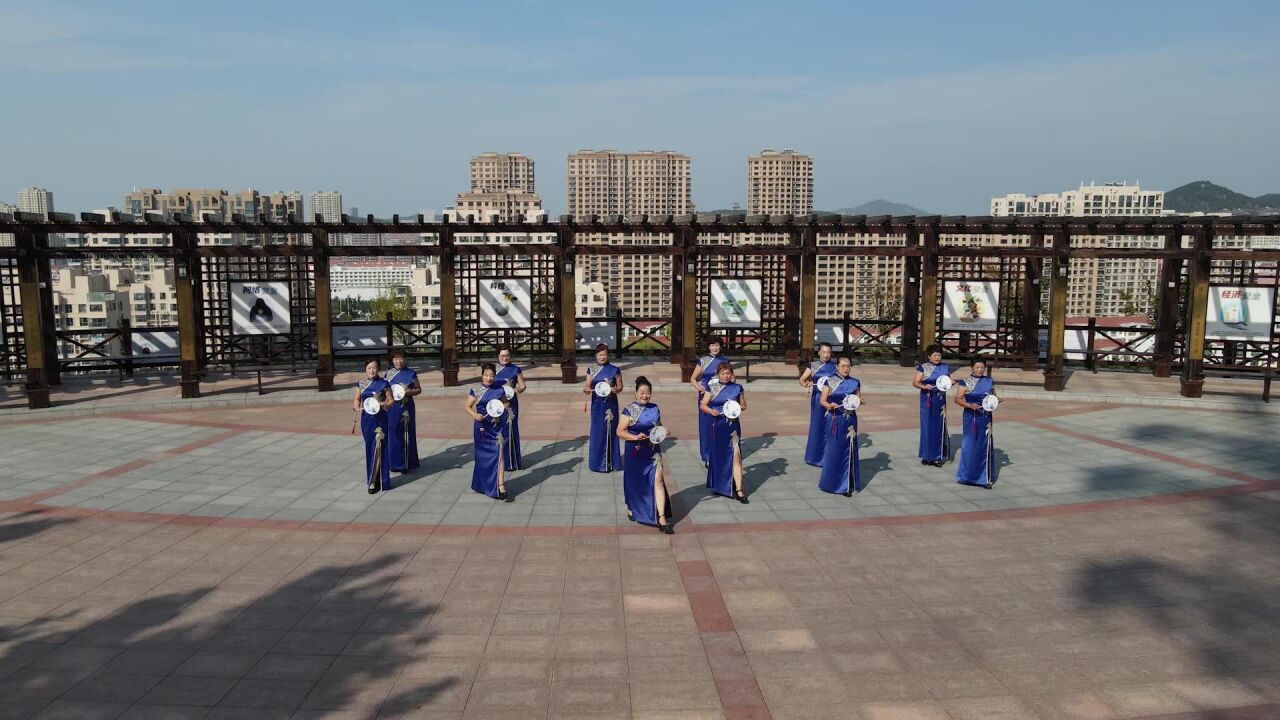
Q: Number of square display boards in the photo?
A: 5